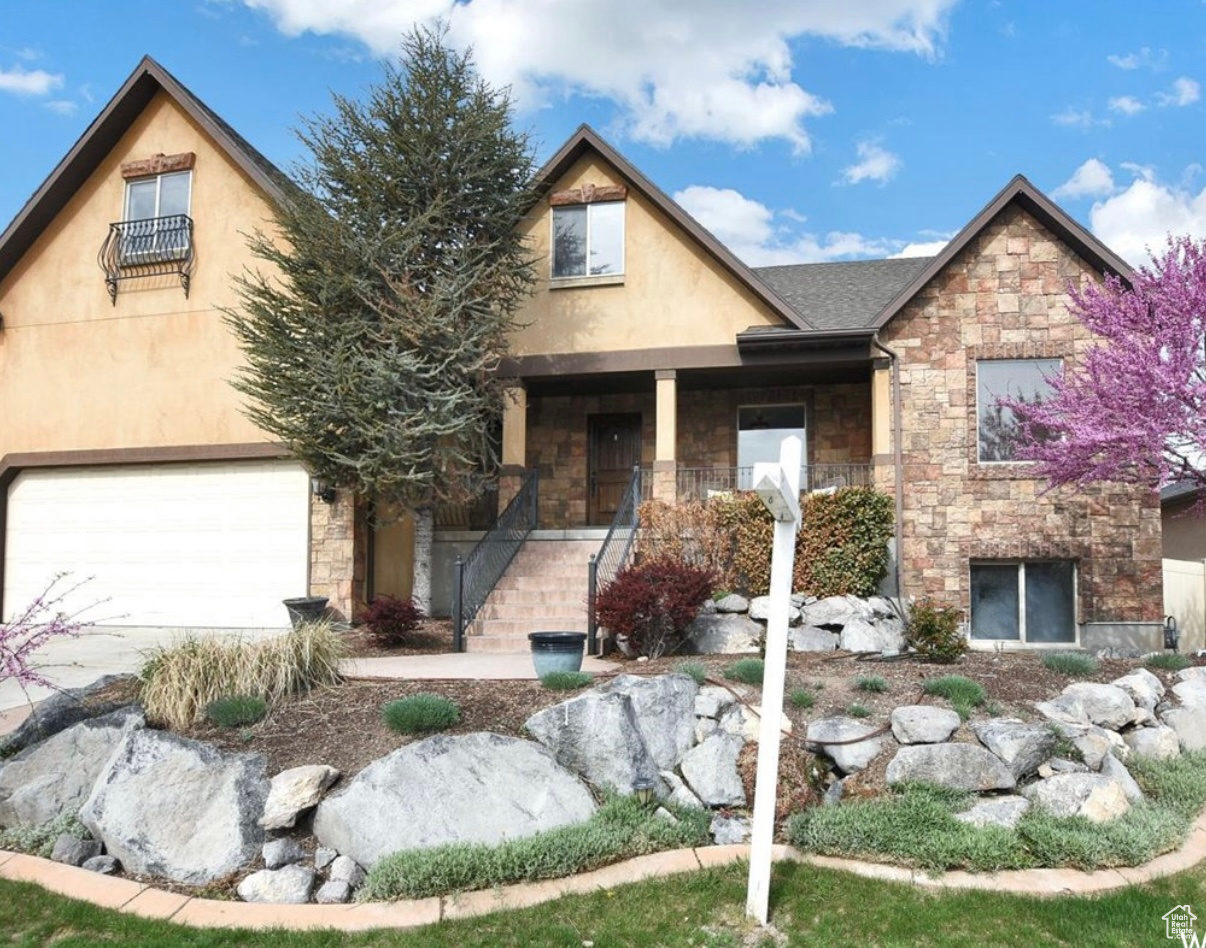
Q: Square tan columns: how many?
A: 3